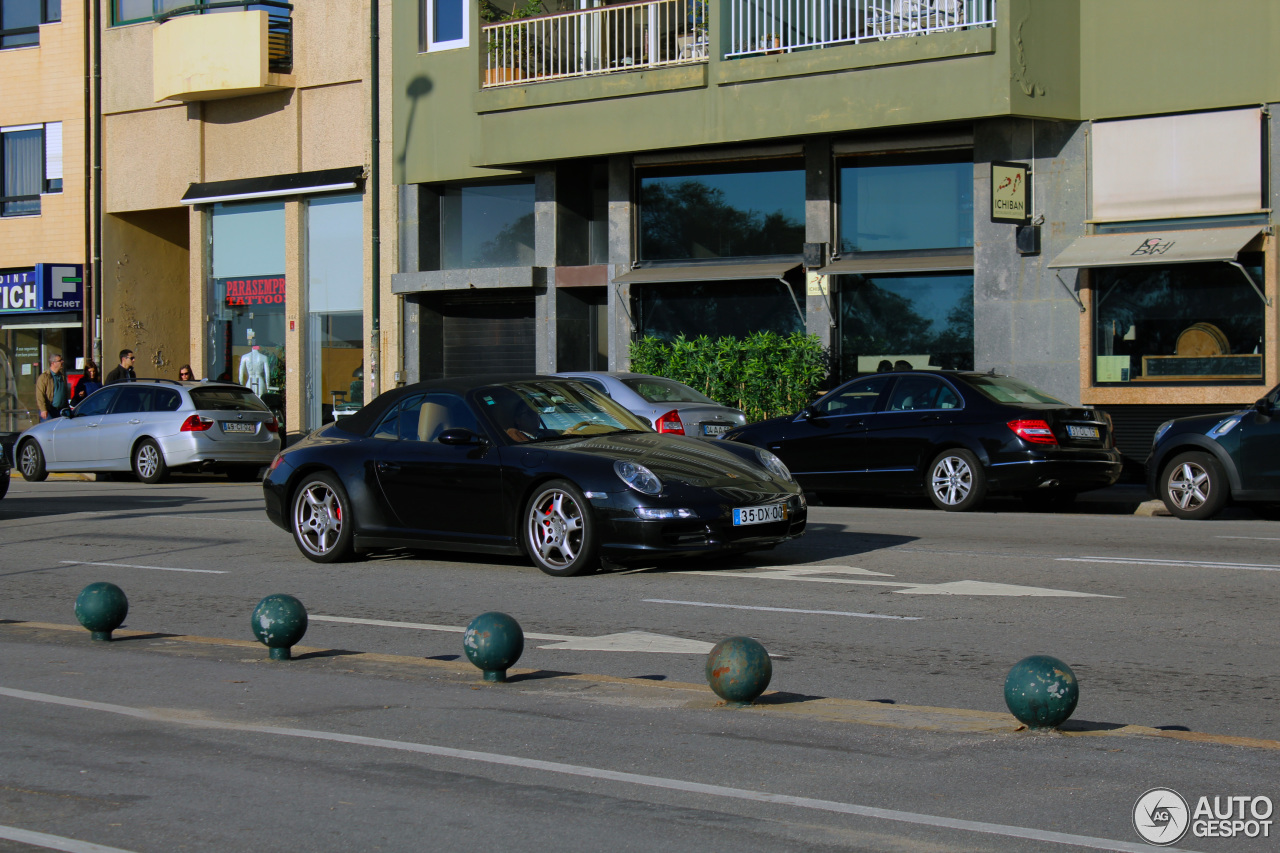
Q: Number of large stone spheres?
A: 5